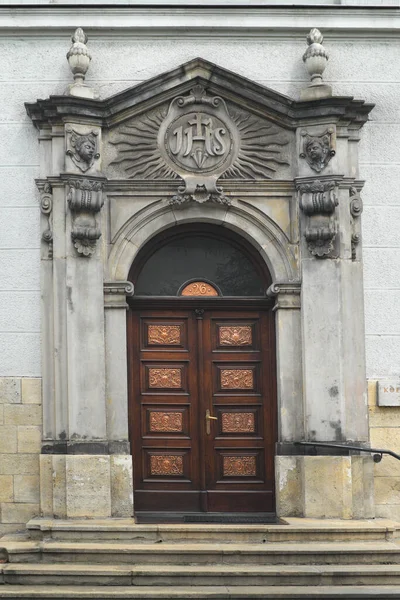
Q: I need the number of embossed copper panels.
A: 8